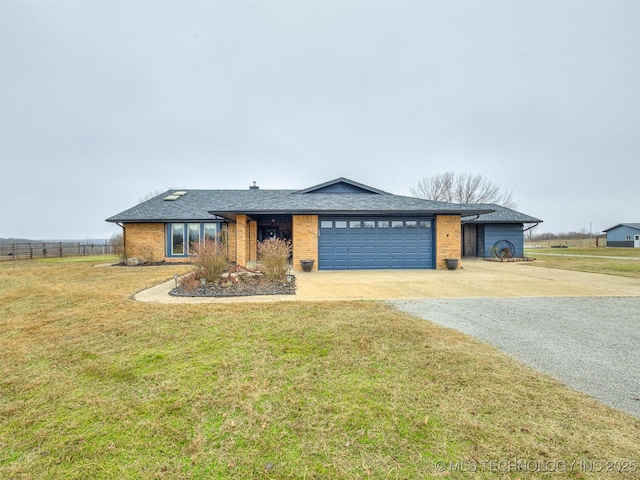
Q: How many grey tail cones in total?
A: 0